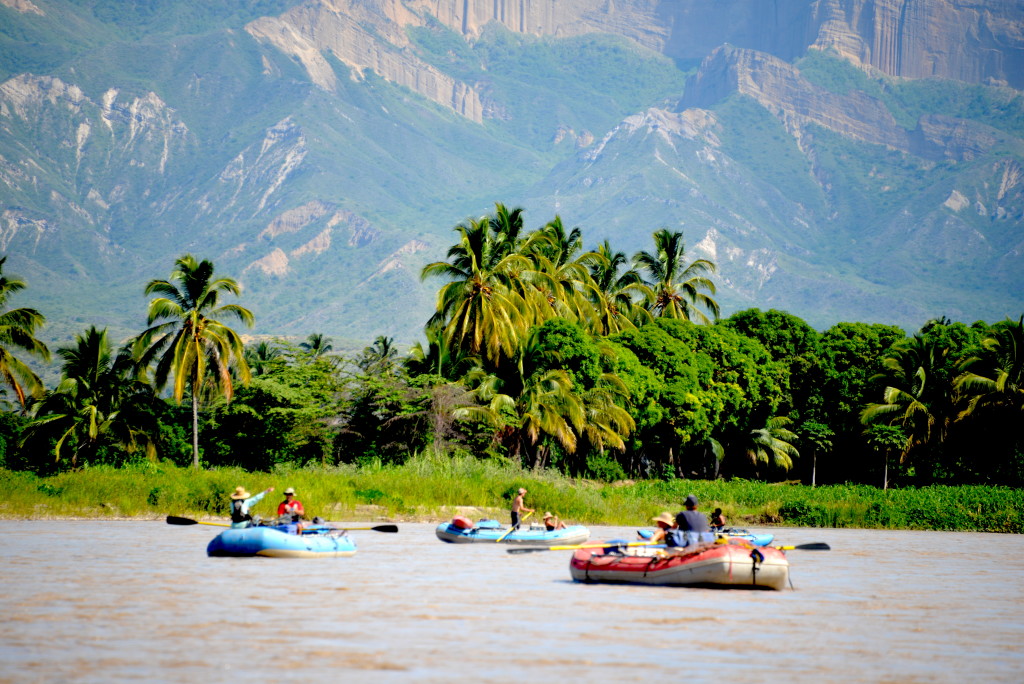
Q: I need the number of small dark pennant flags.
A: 0